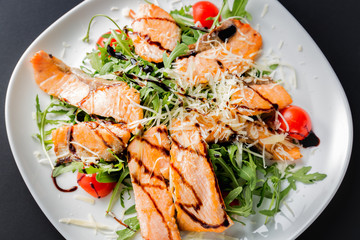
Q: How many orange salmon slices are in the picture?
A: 8